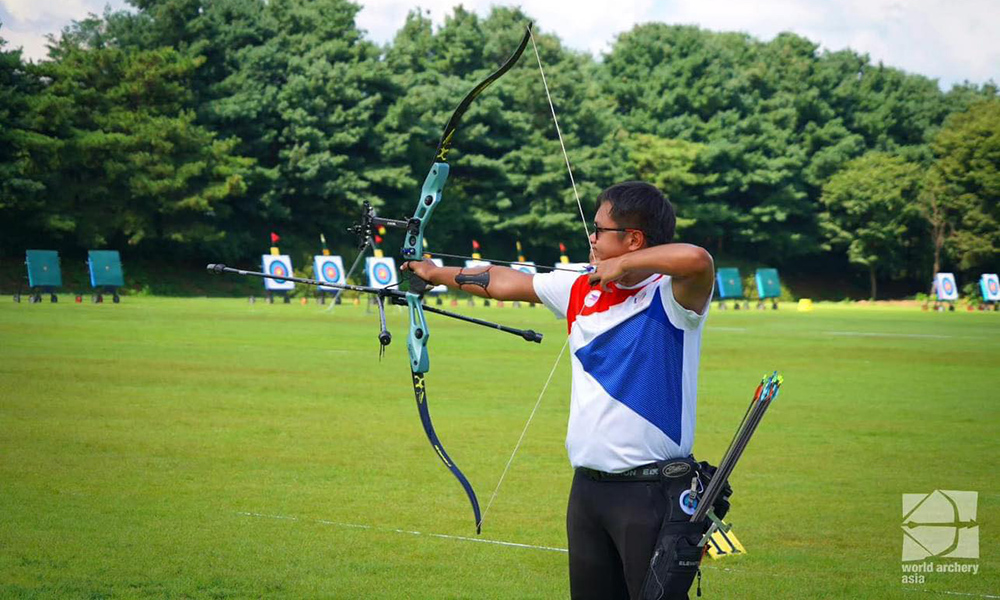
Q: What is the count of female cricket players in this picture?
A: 0